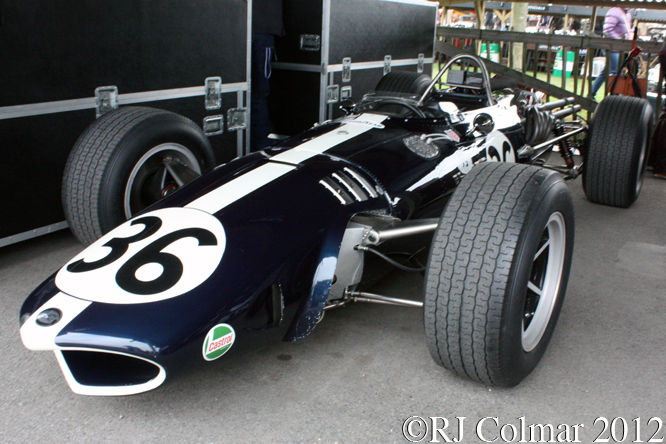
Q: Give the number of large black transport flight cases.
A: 2